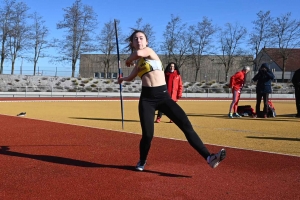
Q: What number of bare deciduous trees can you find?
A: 11